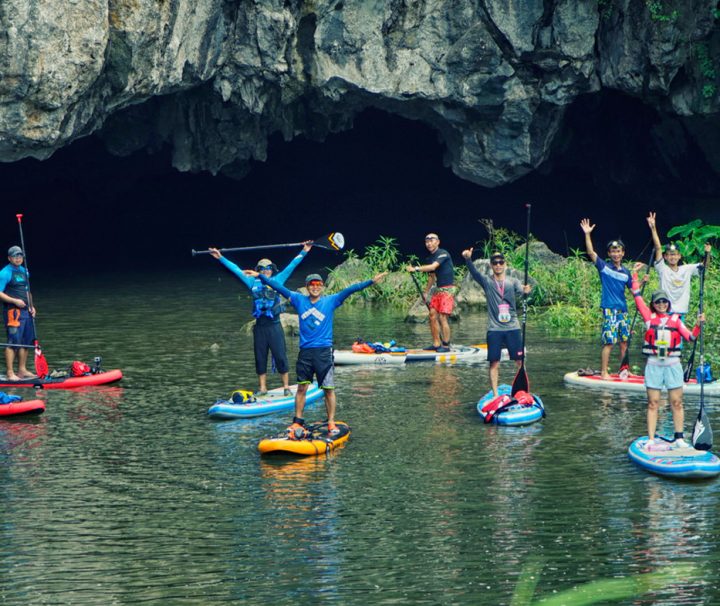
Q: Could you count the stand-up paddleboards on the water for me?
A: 8